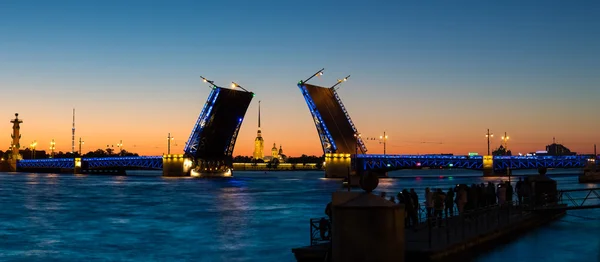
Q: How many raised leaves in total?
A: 2